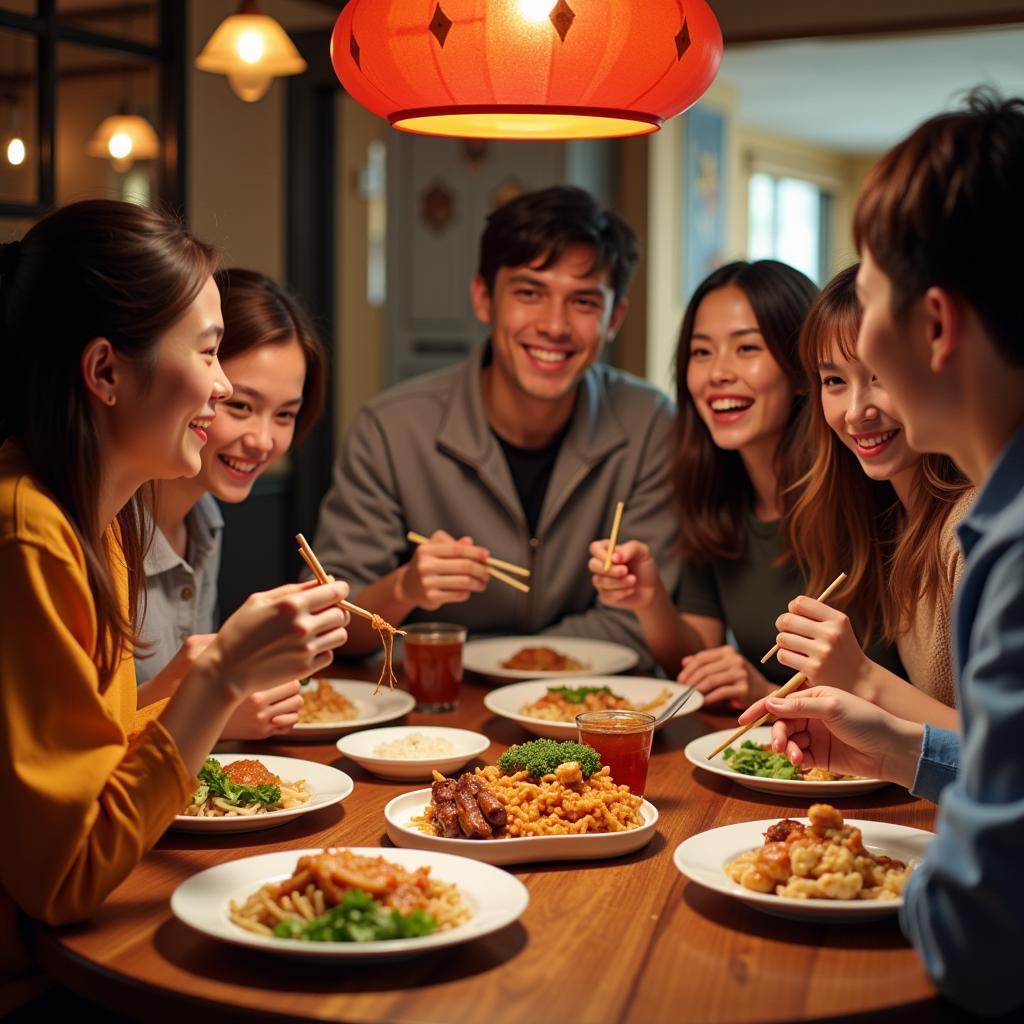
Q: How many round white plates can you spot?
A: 8